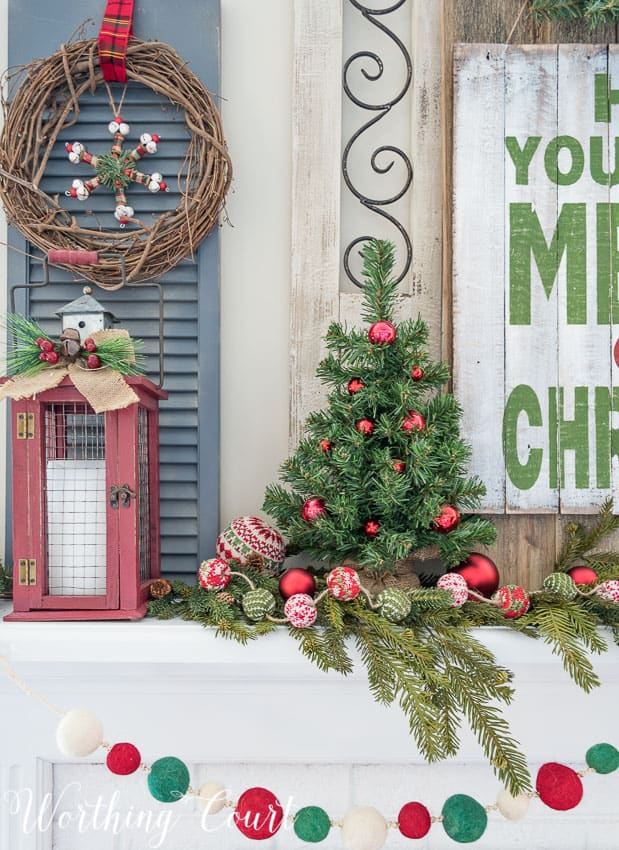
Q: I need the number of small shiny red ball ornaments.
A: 10